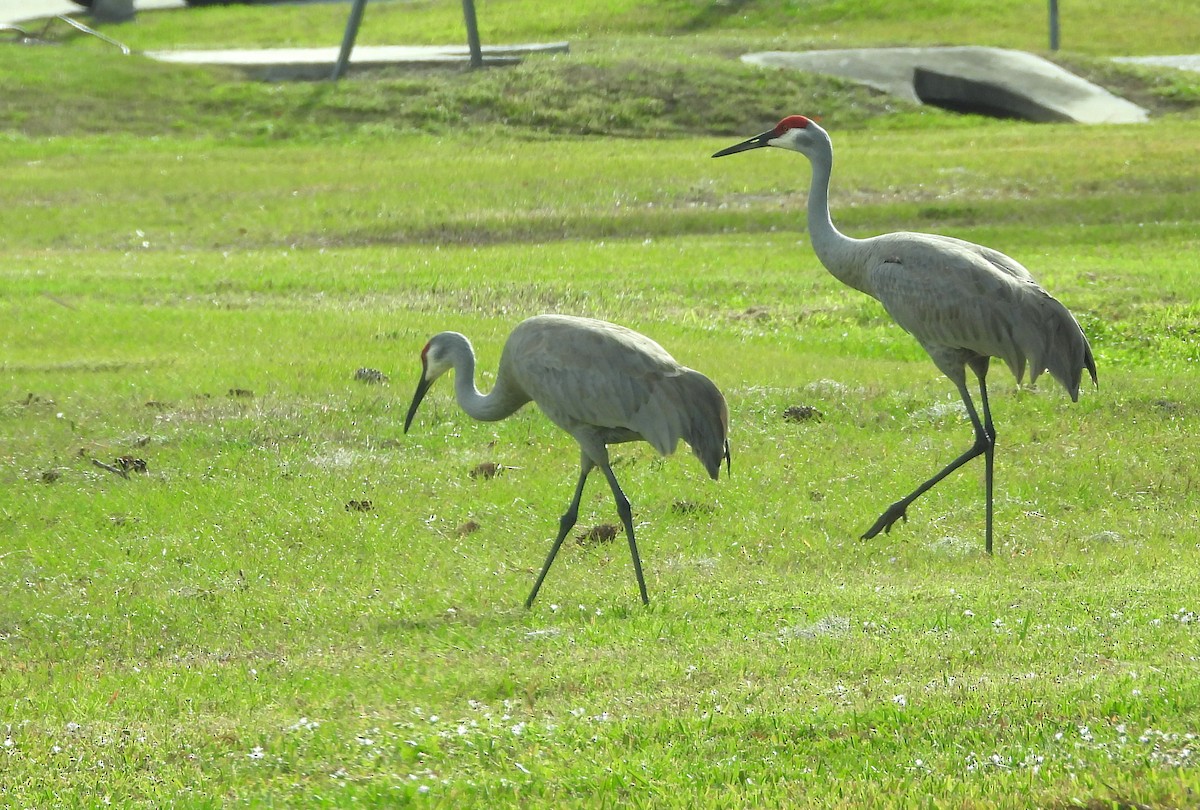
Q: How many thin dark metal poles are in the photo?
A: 3